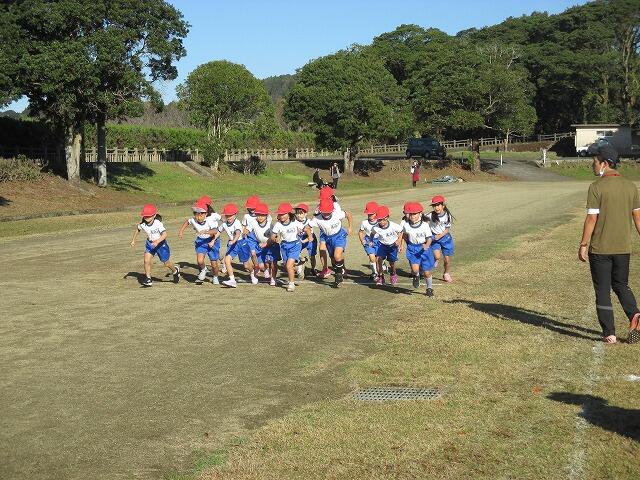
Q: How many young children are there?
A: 14